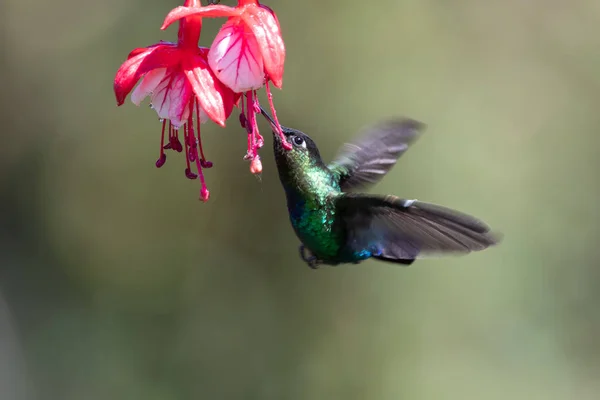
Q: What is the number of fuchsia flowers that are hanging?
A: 2